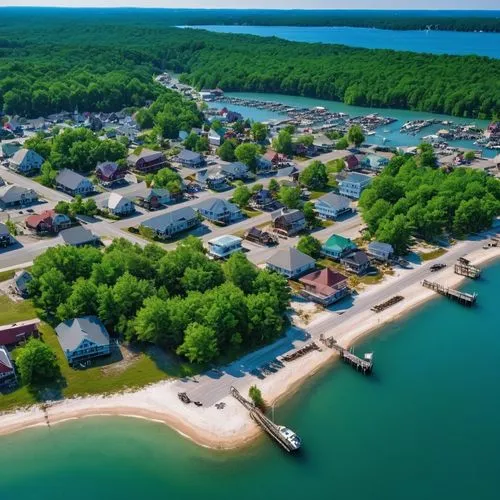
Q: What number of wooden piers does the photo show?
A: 4